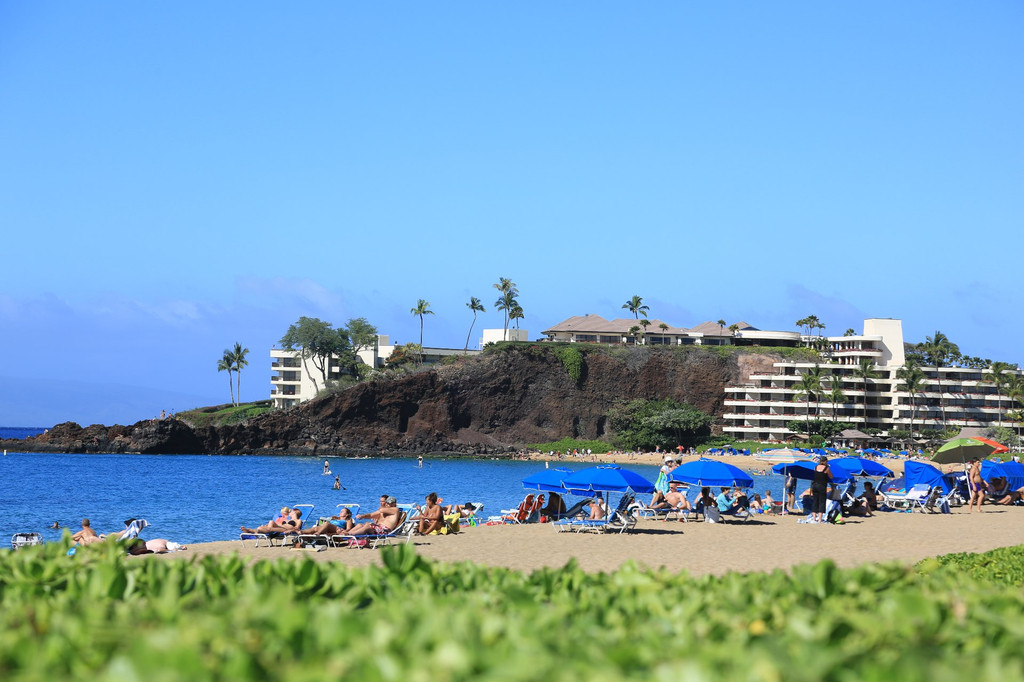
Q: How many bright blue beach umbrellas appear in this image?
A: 5